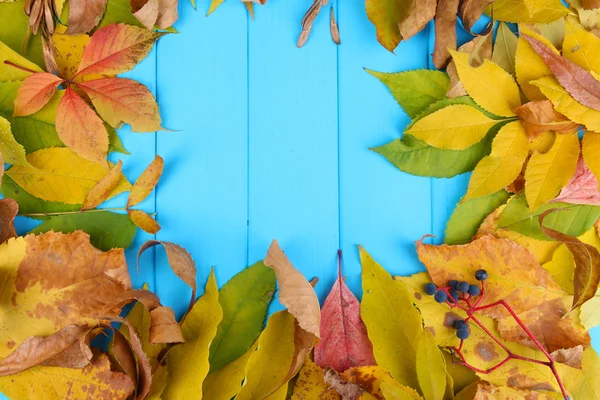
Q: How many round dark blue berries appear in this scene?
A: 9